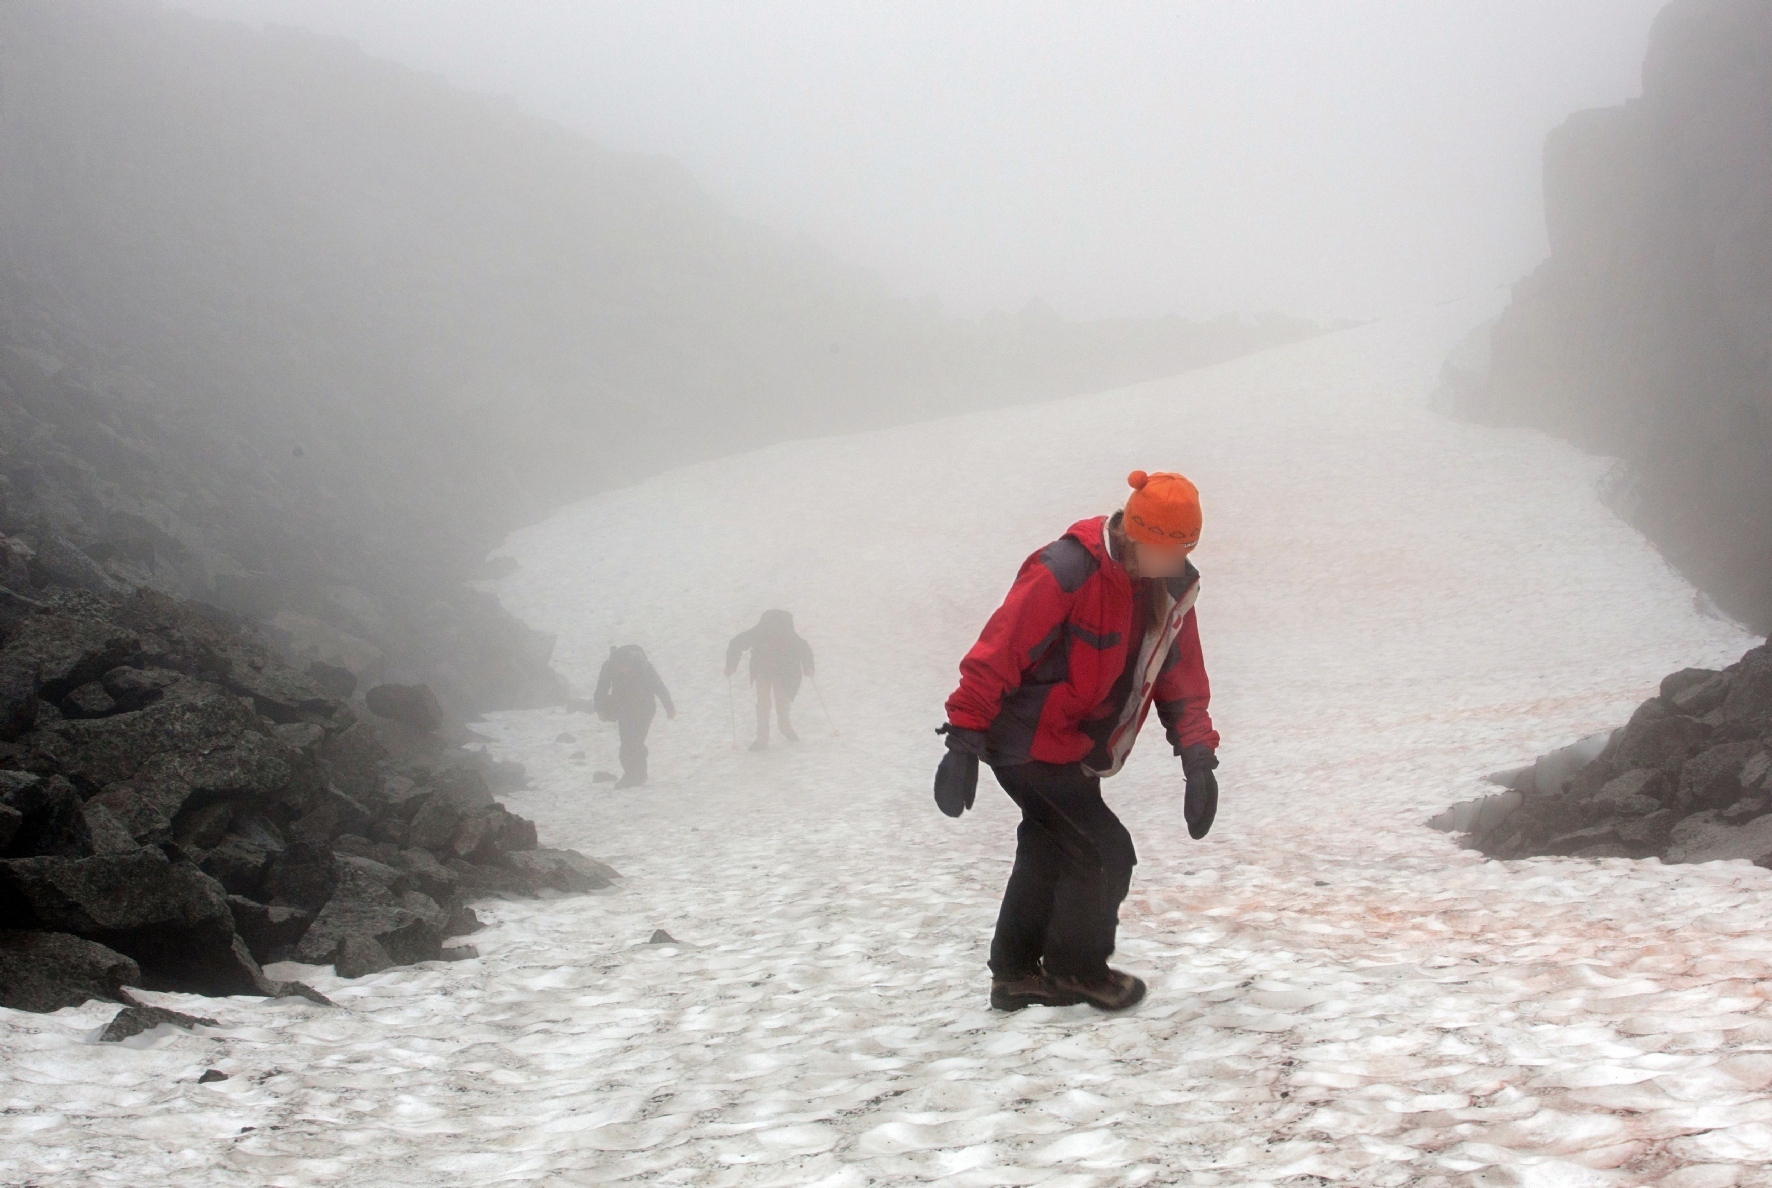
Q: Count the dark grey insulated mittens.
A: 2